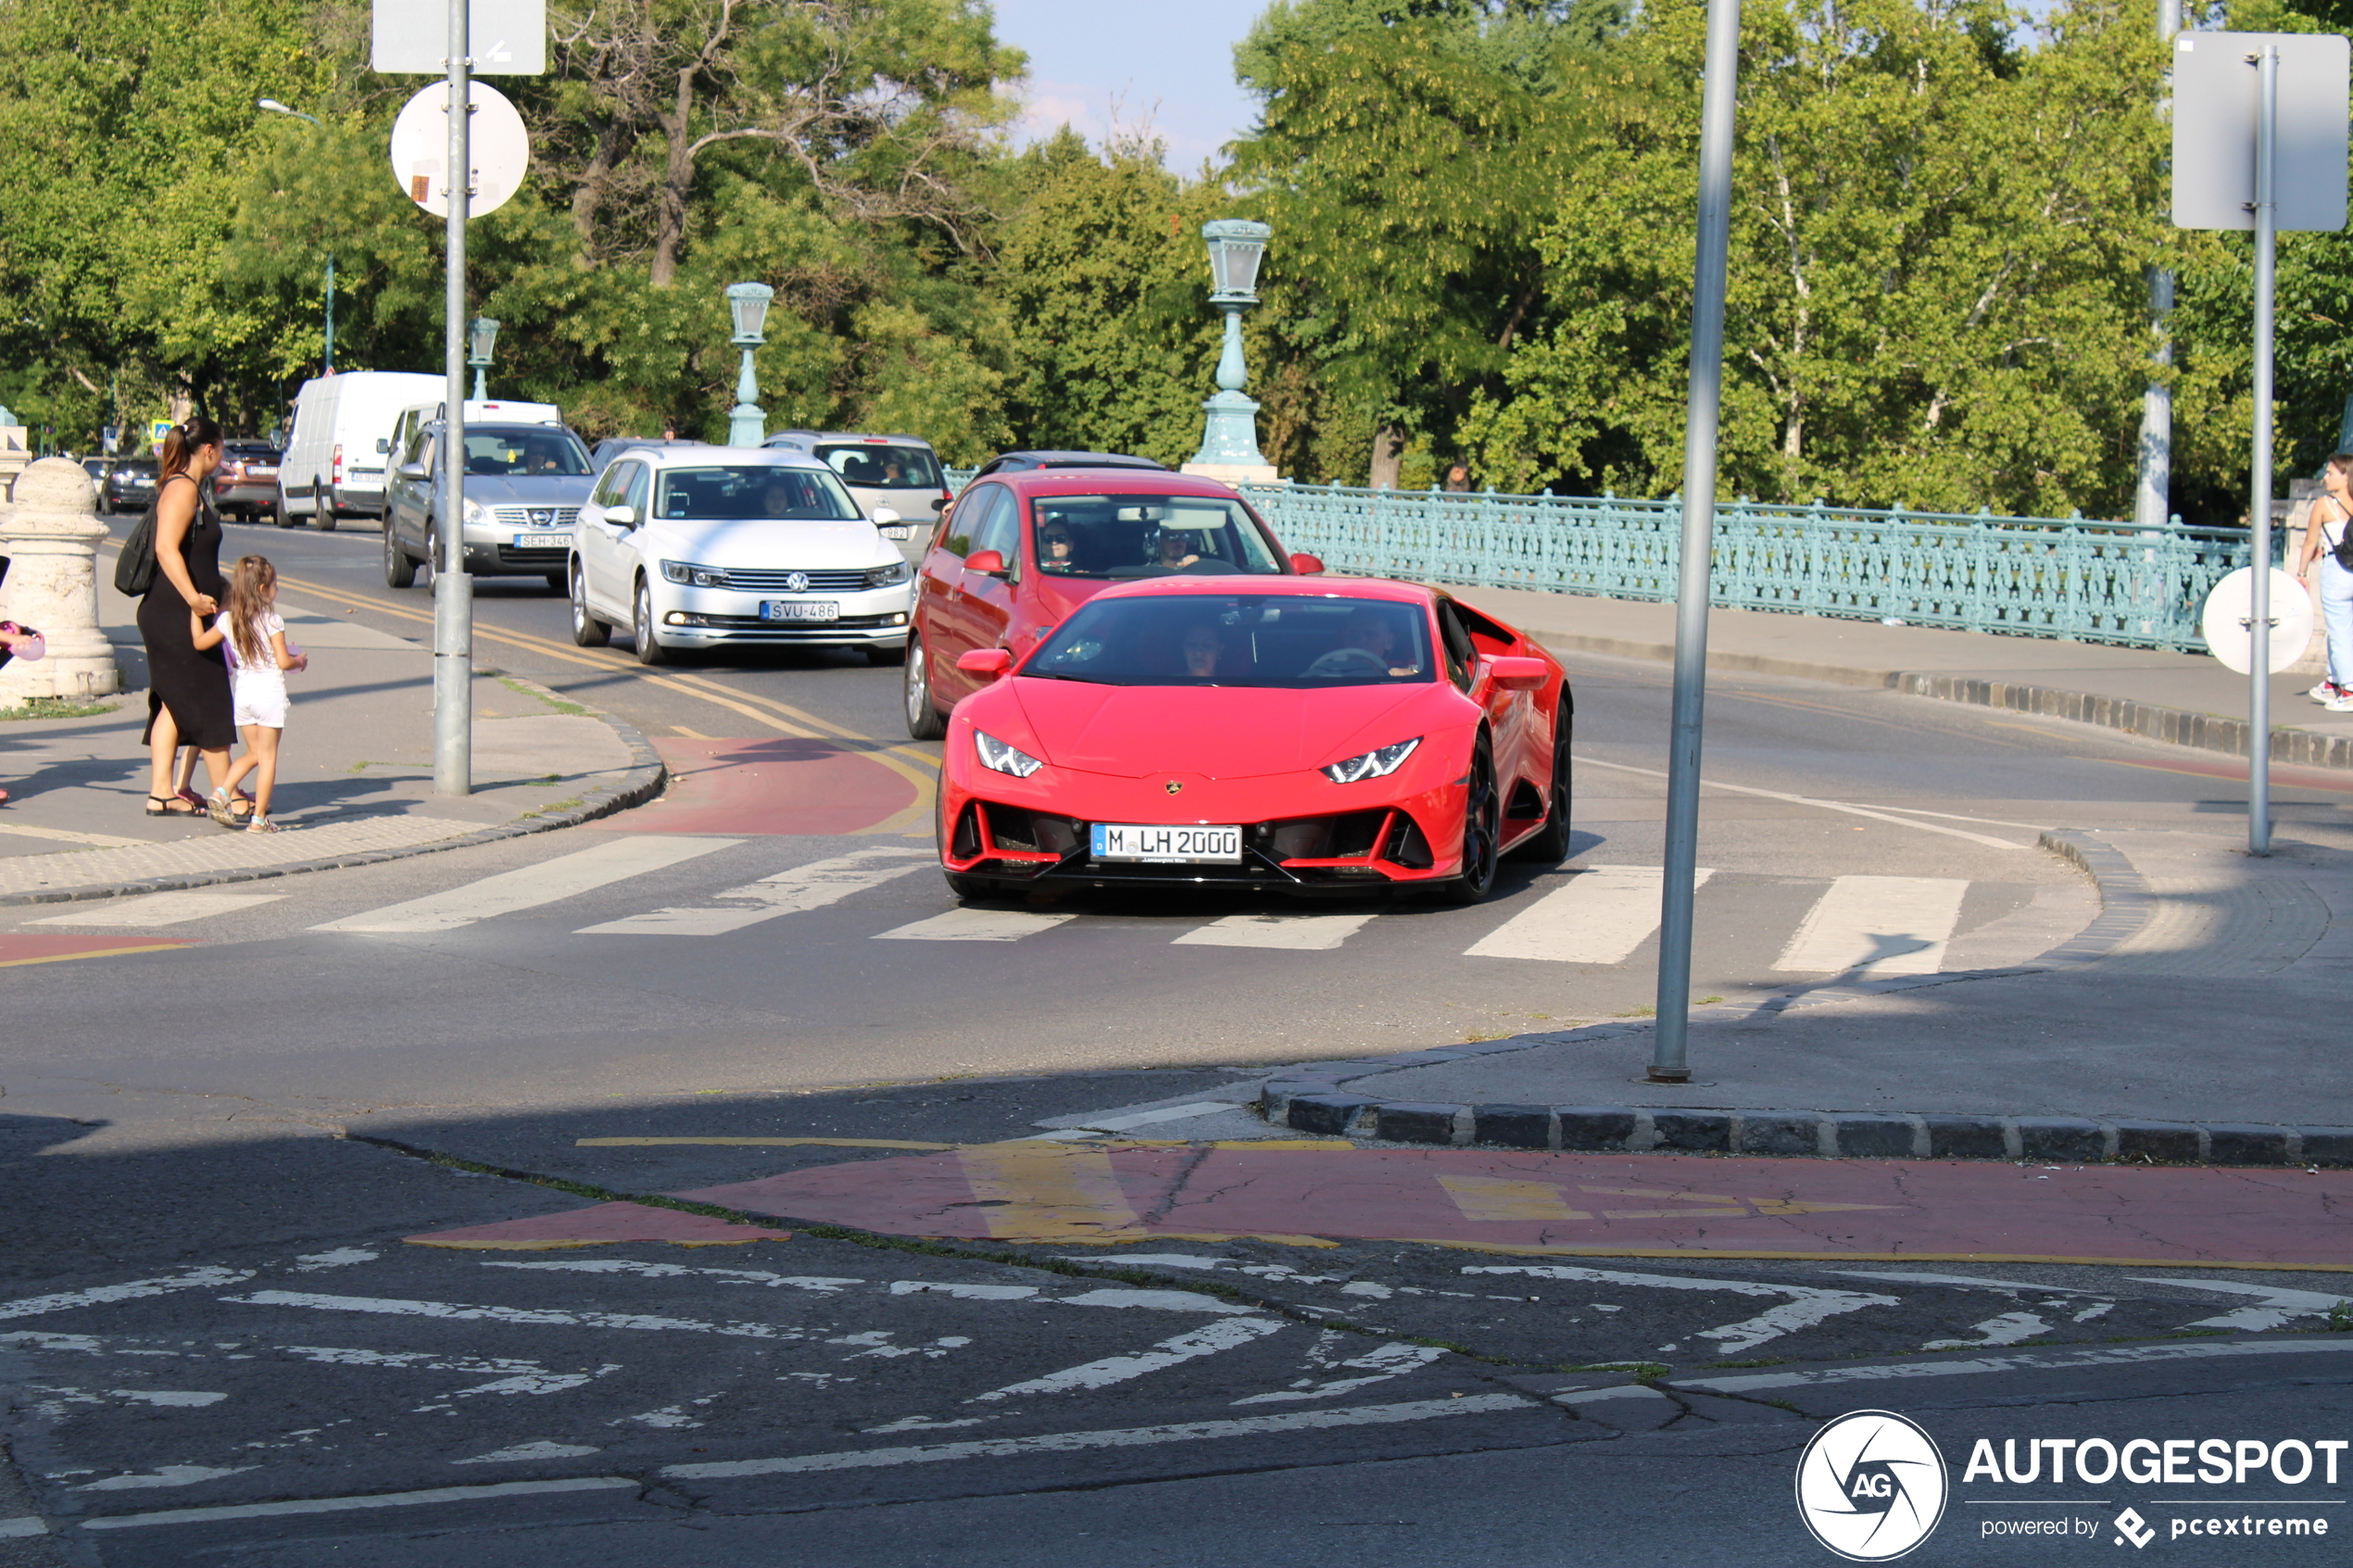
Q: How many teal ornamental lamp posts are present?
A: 3